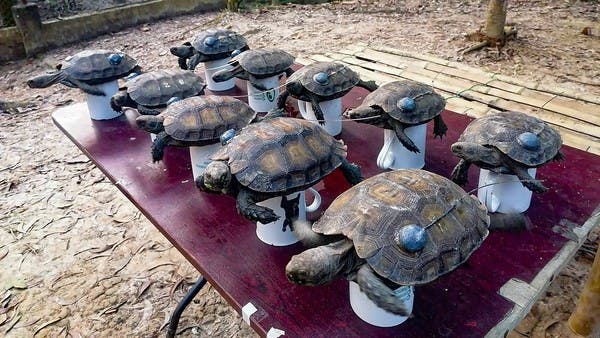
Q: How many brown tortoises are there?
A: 10